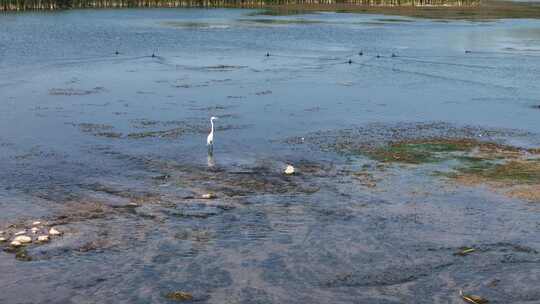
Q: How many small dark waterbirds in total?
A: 8